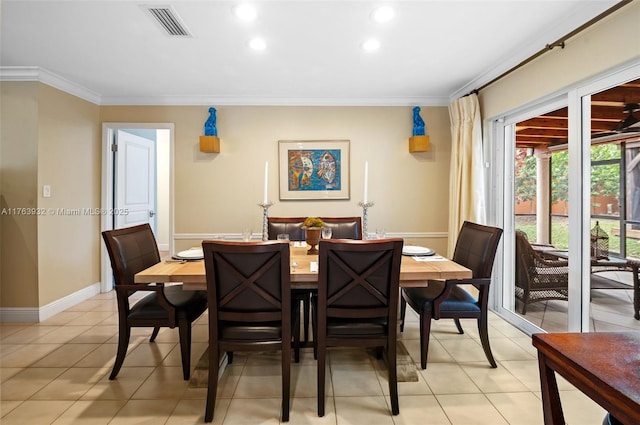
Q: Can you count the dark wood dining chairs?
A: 6